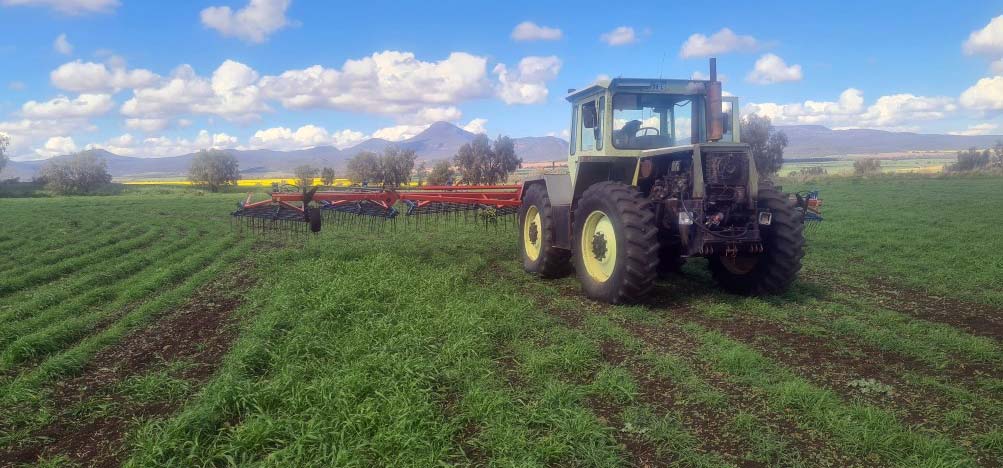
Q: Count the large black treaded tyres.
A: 3